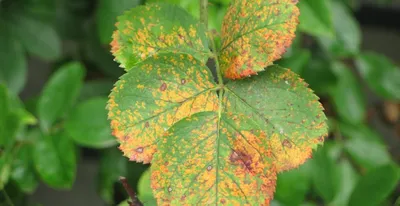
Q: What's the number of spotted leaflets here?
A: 5